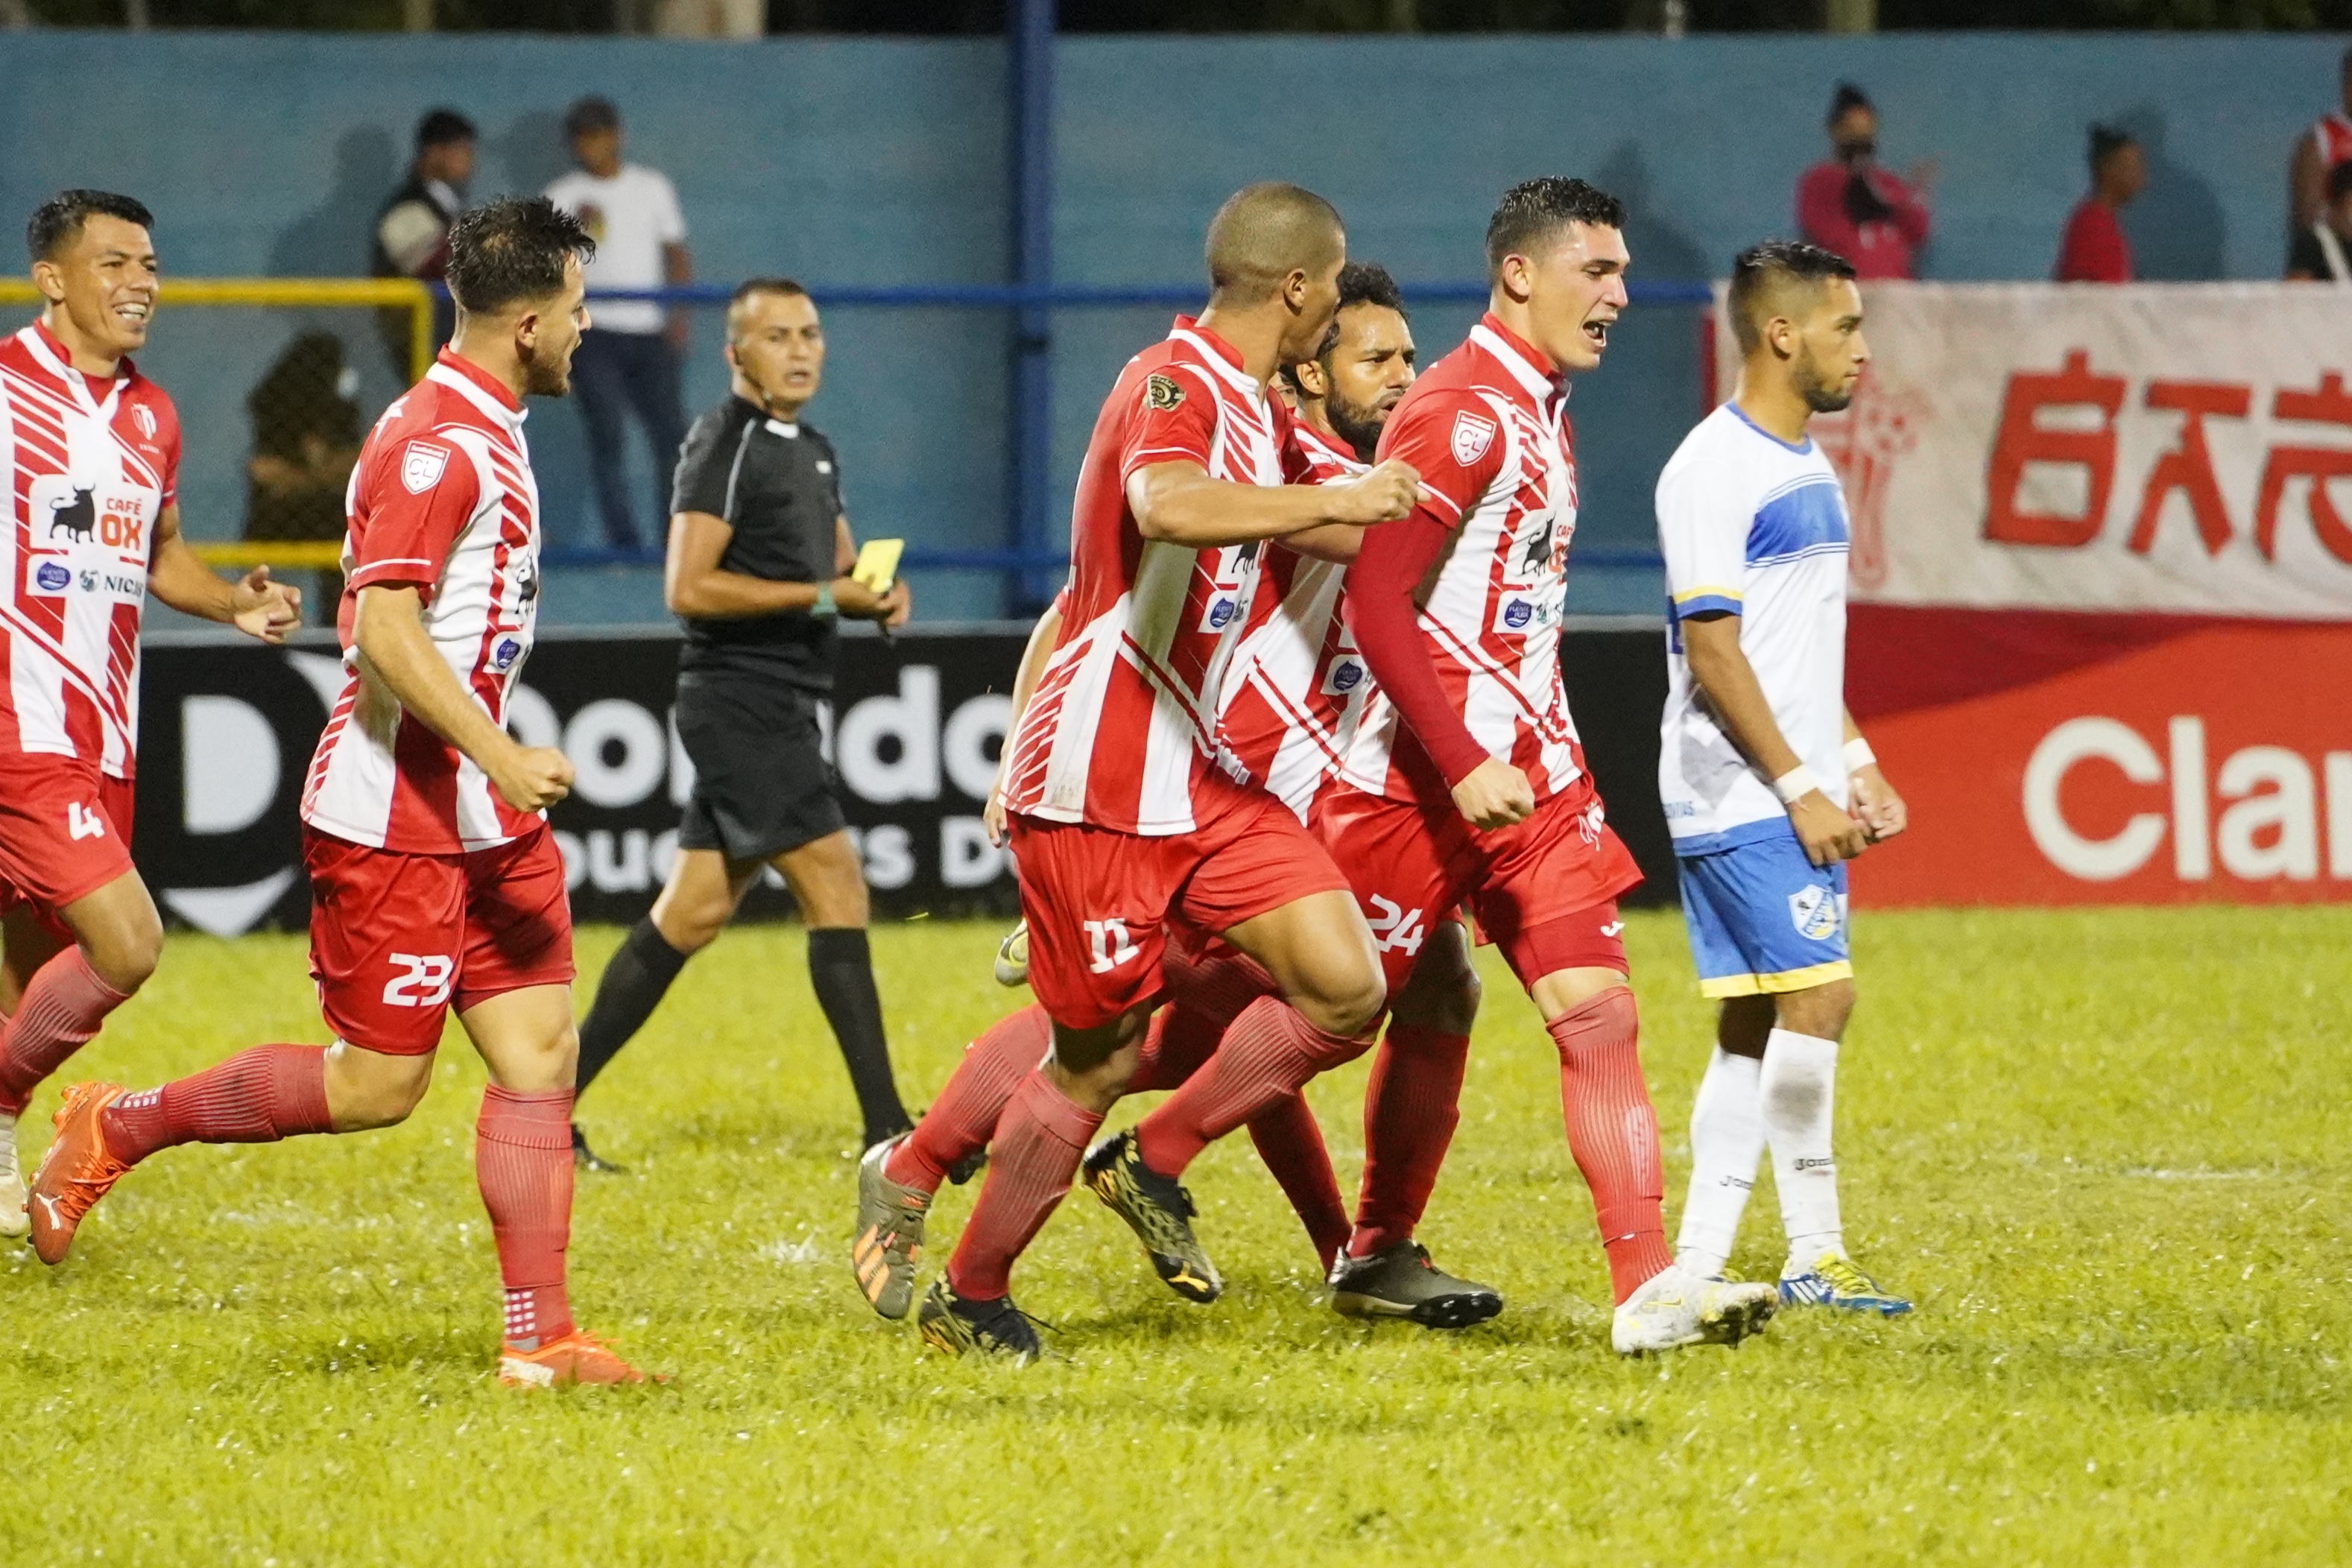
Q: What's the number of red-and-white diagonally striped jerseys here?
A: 5